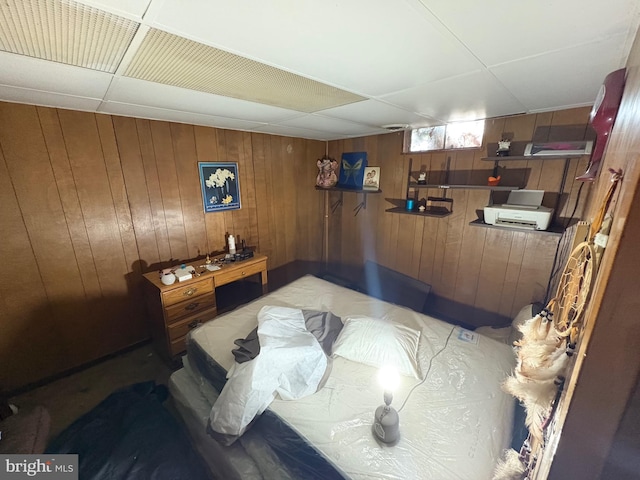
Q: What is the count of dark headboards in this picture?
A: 1